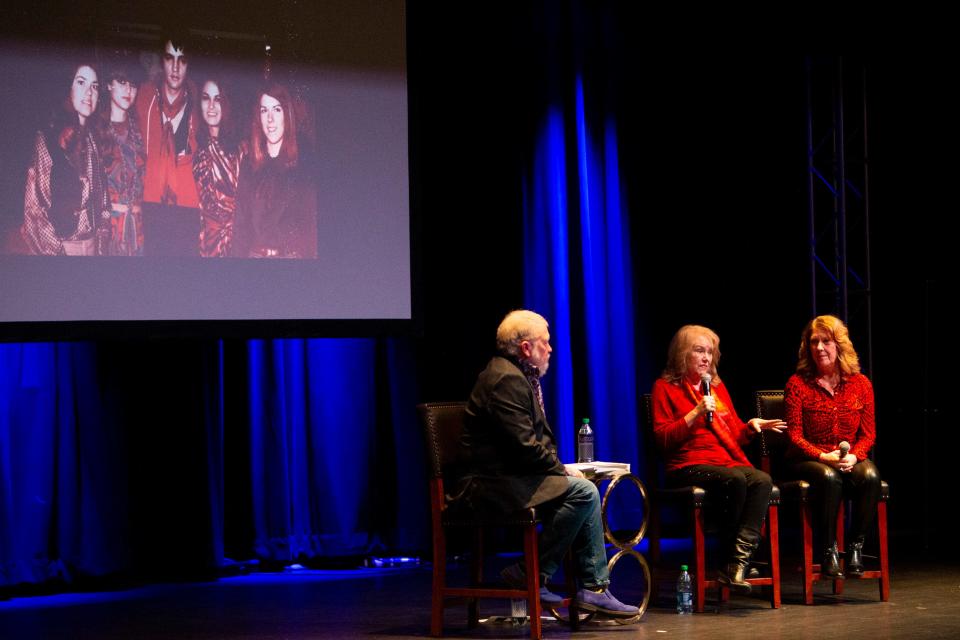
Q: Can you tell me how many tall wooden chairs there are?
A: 3